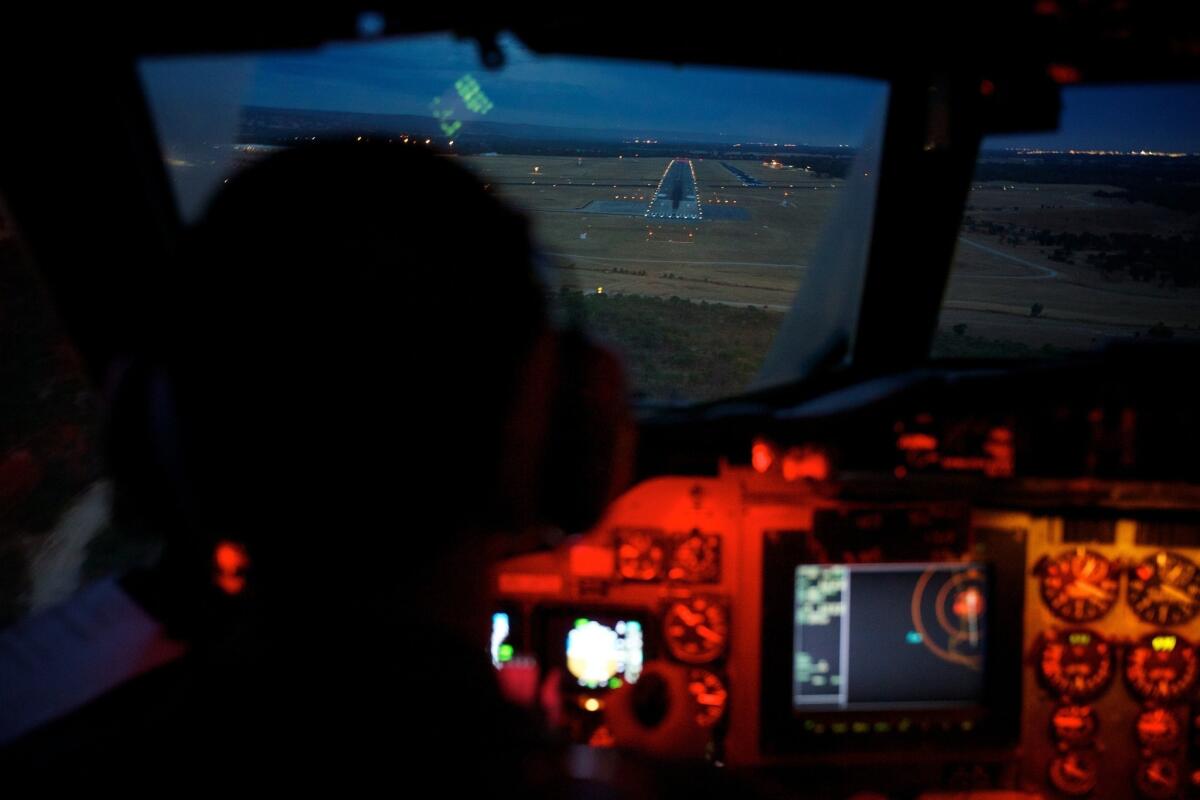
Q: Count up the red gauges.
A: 12